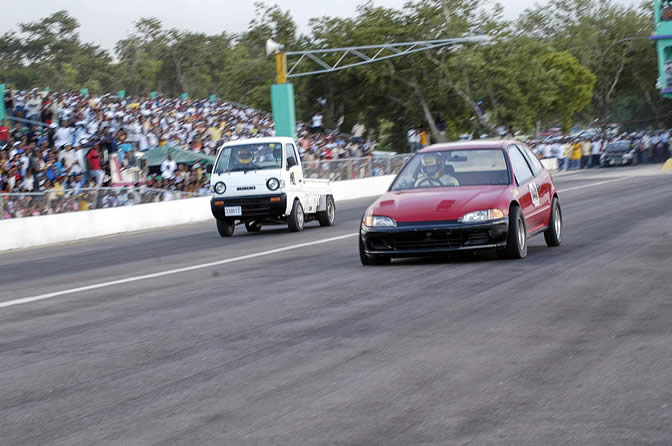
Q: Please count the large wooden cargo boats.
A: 0